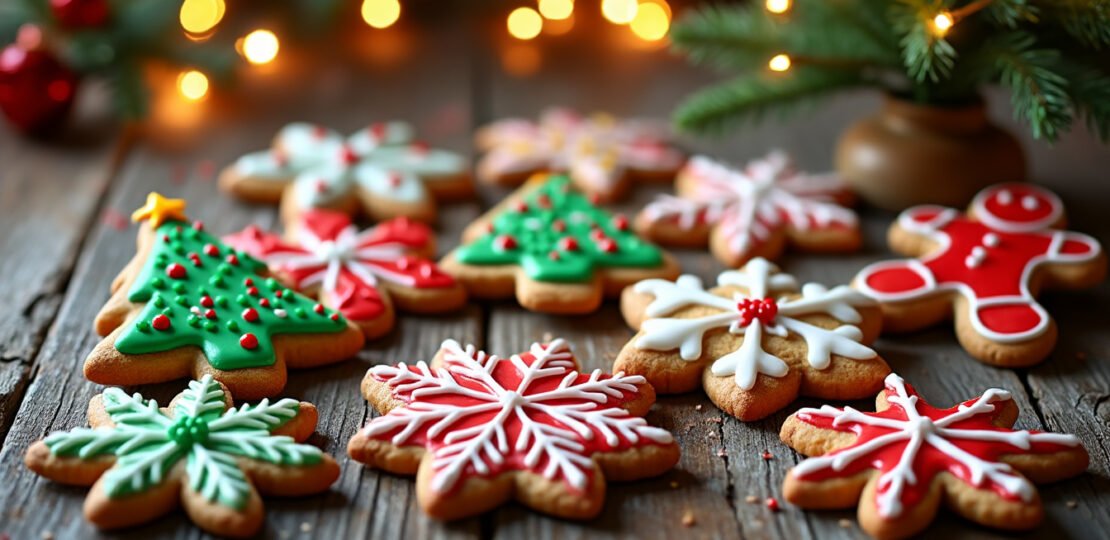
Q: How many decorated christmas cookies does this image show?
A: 11